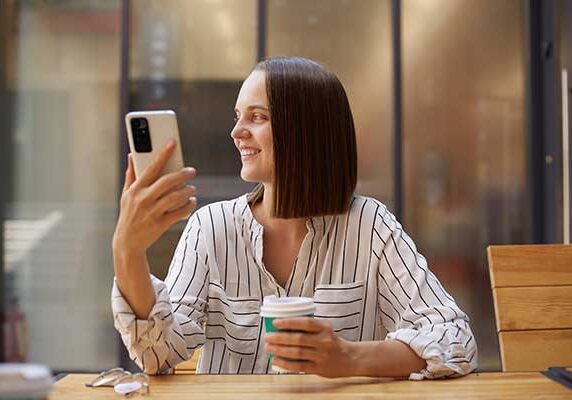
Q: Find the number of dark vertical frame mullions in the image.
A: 4